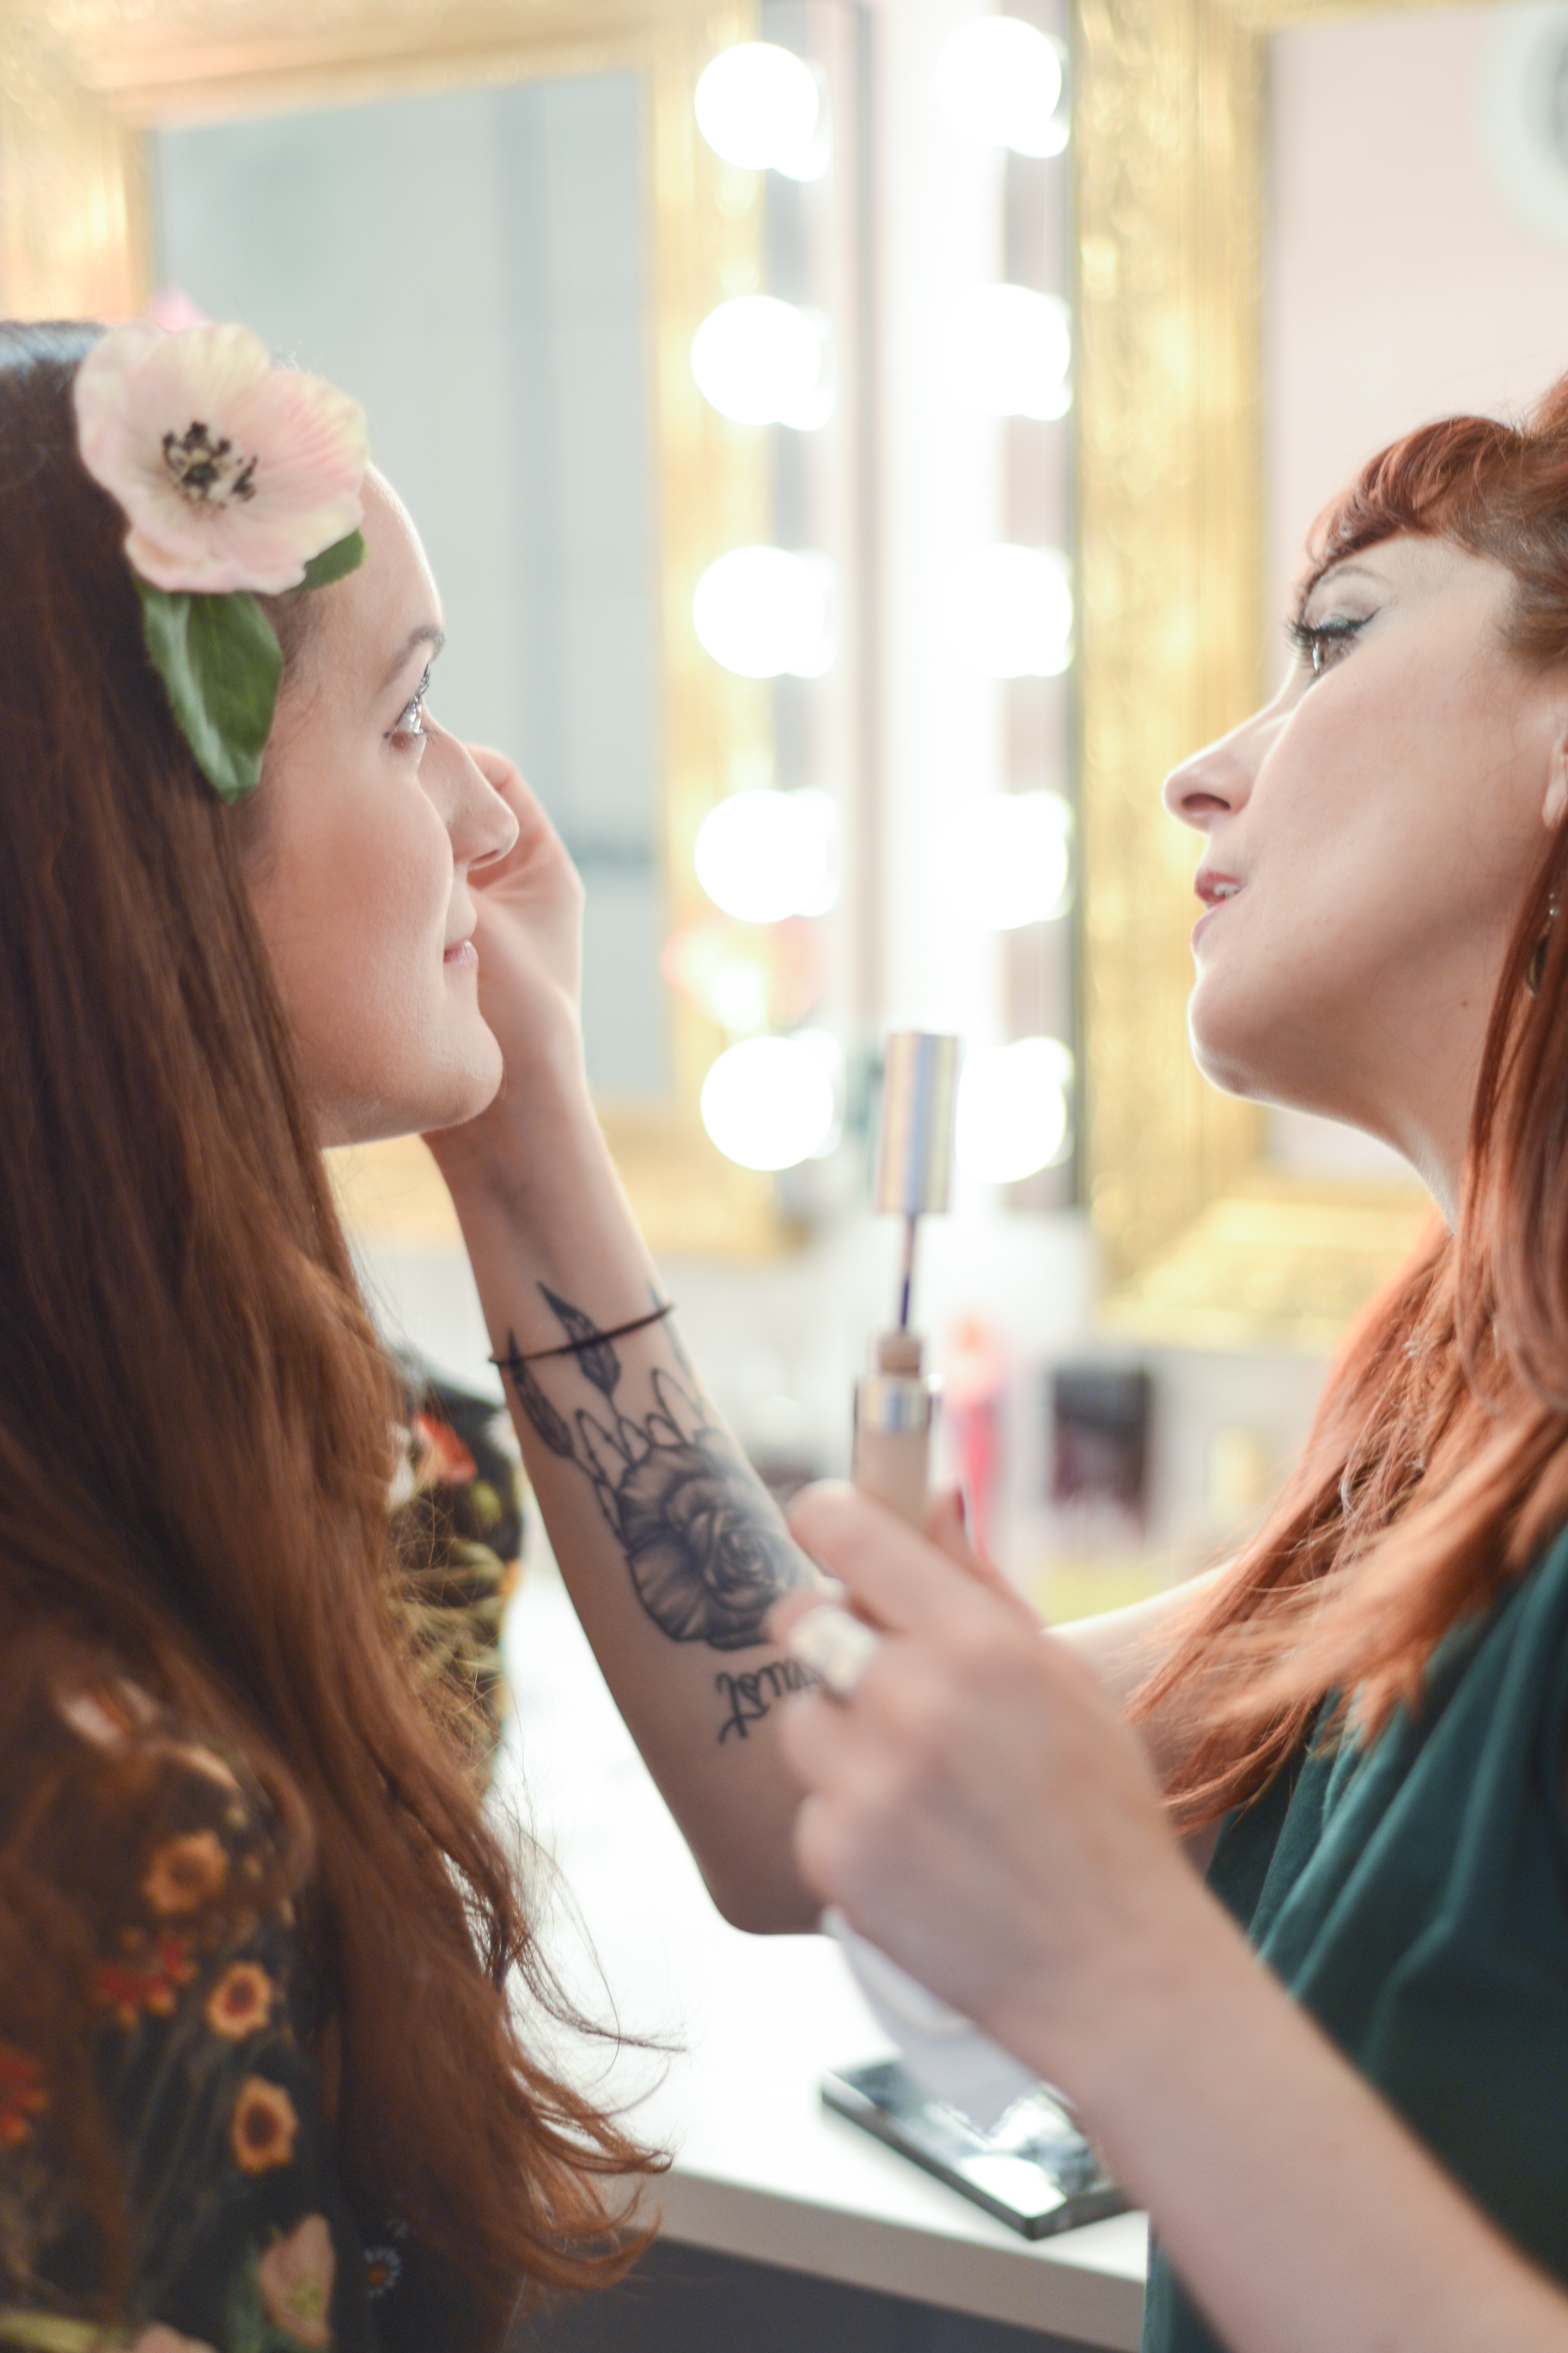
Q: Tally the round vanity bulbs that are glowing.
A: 10